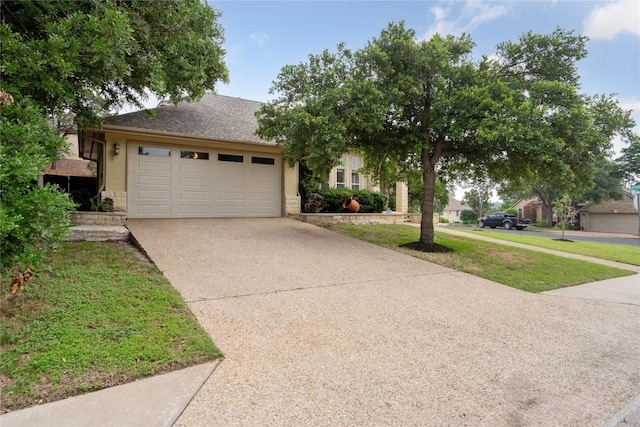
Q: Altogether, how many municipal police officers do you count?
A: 0